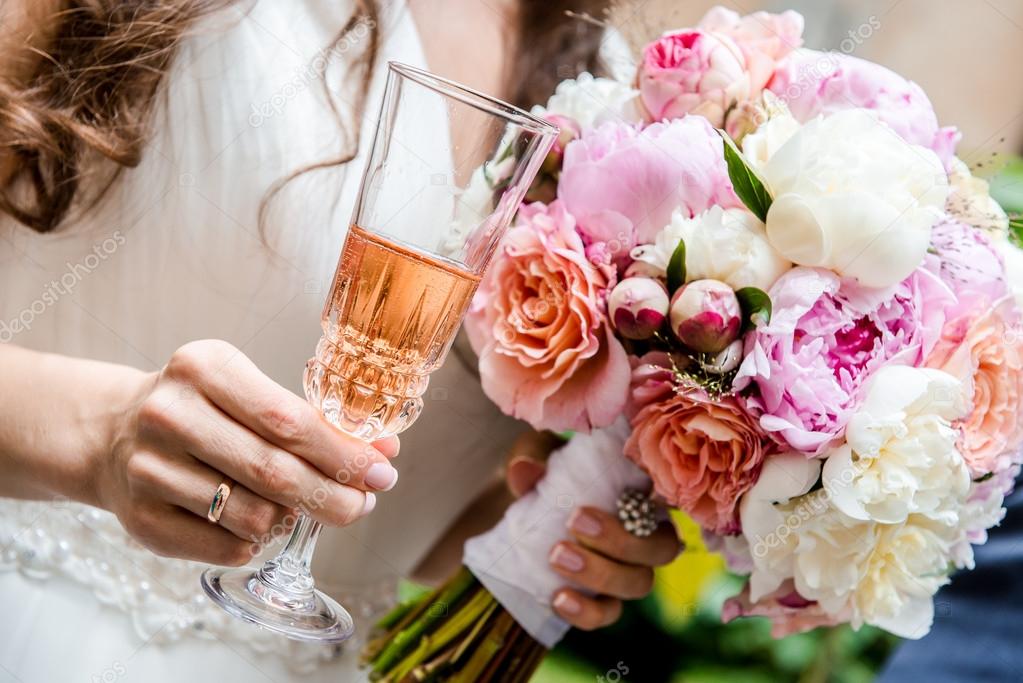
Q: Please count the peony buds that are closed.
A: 2